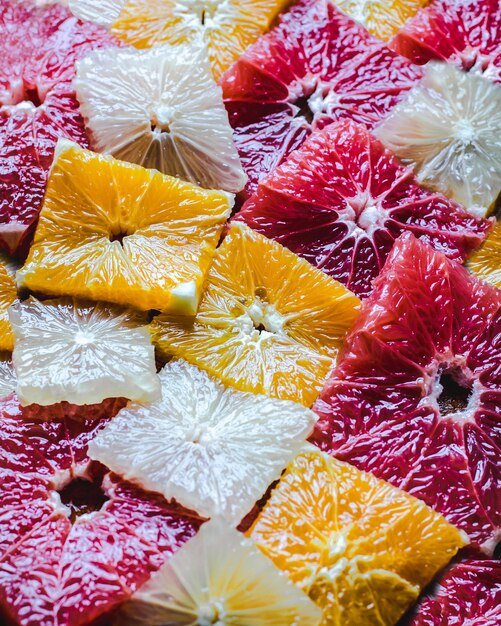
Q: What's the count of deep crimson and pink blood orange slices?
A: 7